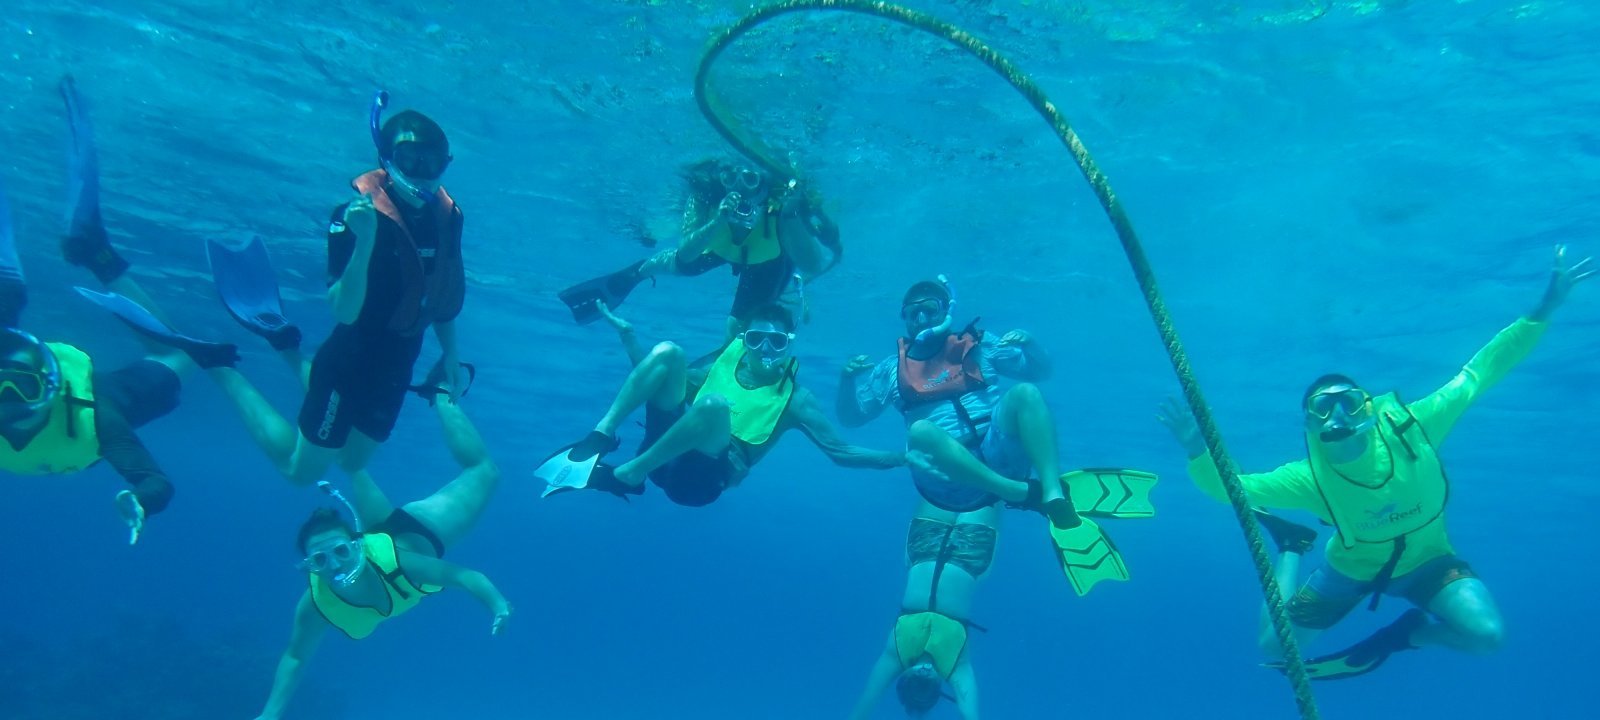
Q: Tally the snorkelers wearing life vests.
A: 8